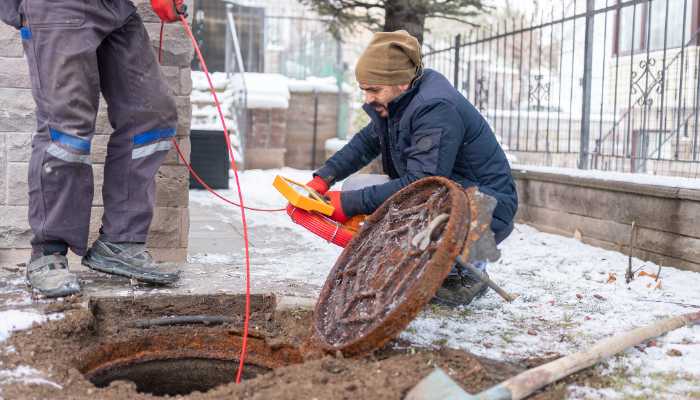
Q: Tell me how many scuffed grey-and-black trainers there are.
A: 2